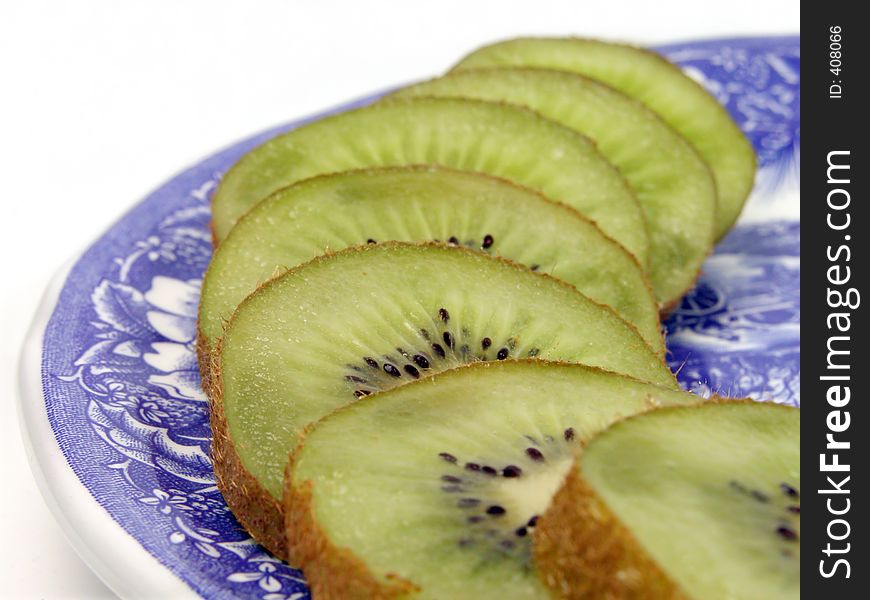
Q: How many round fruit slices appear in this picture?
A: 7